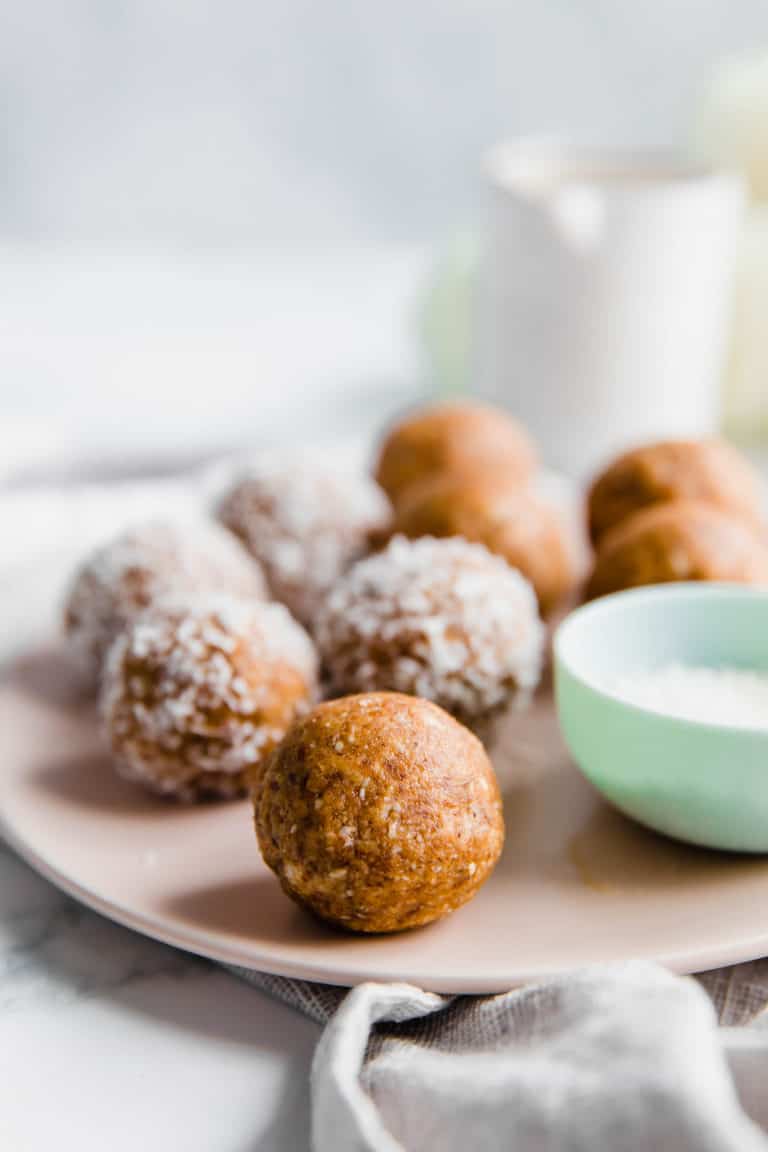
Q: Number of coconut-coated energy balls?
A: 4